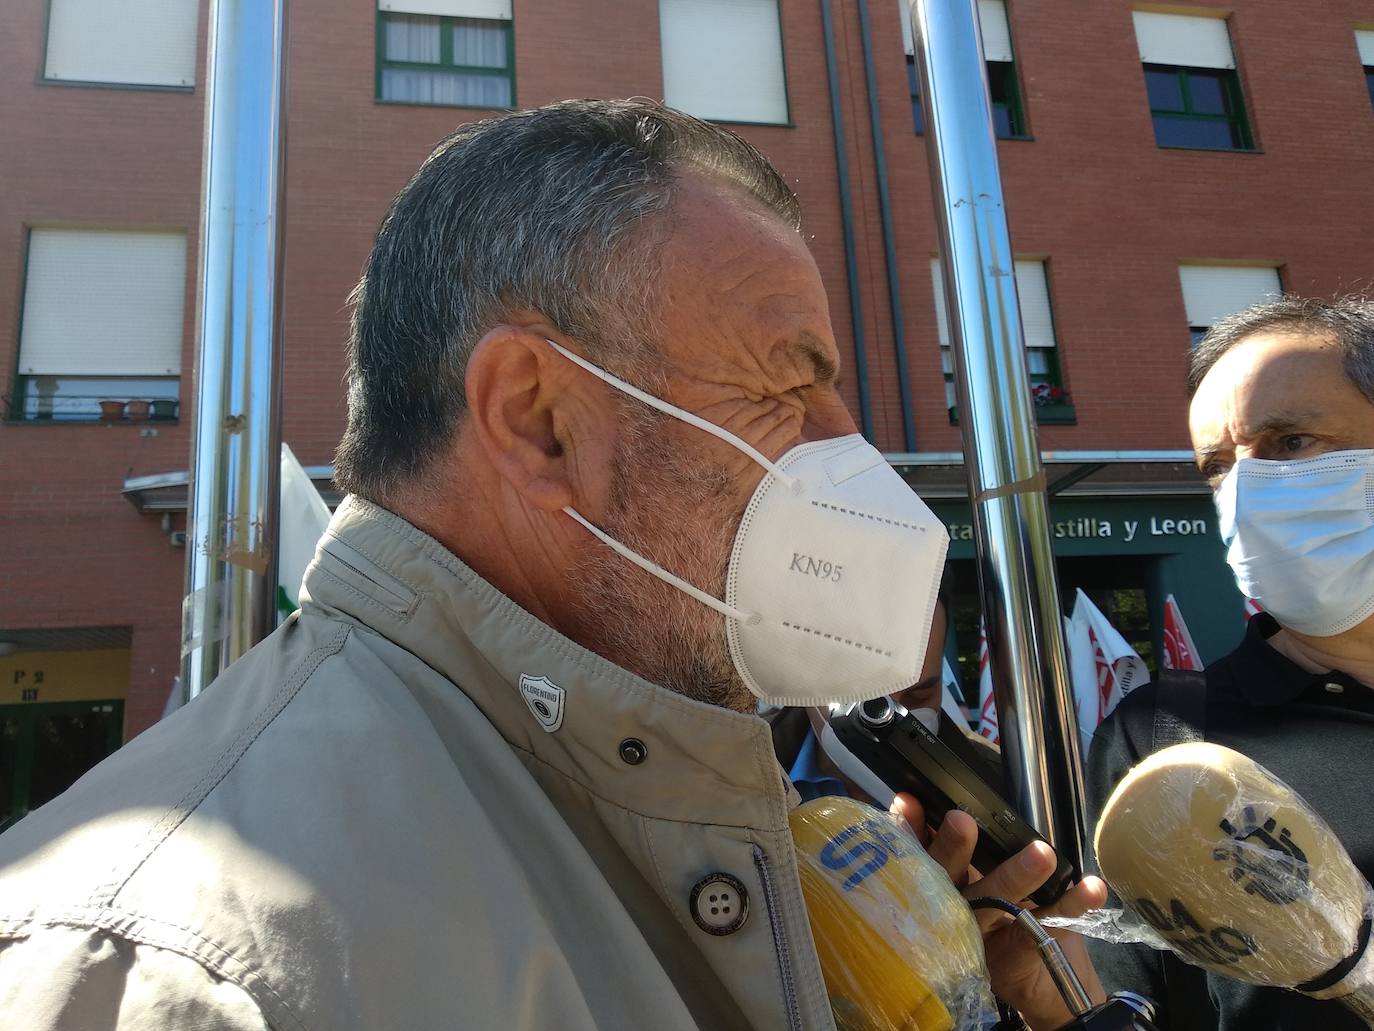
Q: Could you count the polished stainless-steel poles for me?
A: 2